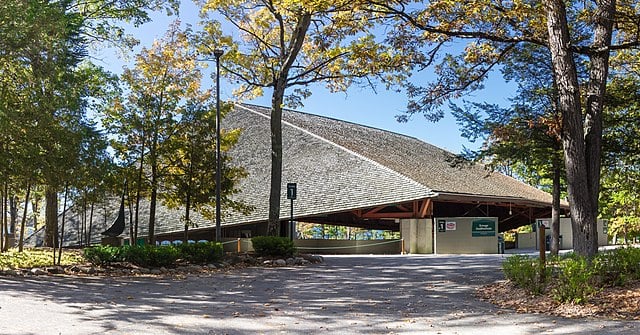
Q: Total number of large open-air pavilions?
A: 1